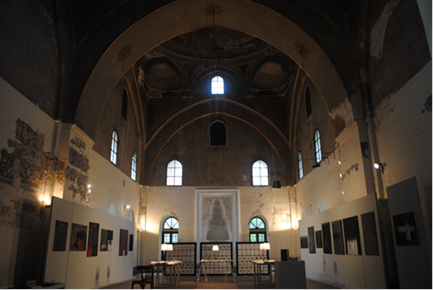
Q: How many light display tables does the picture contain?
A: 3